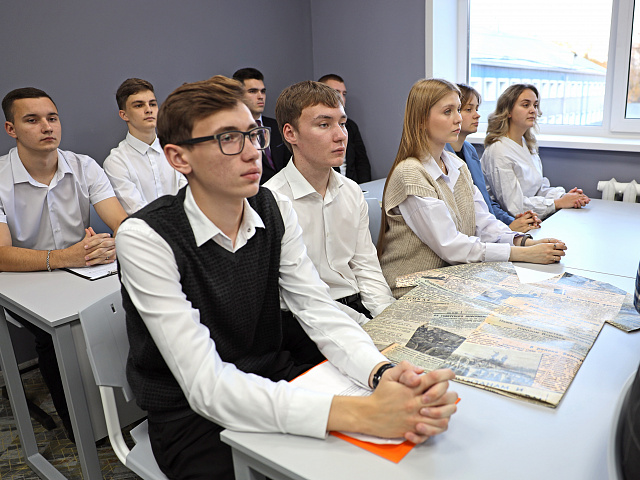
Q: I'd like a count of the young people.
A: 9